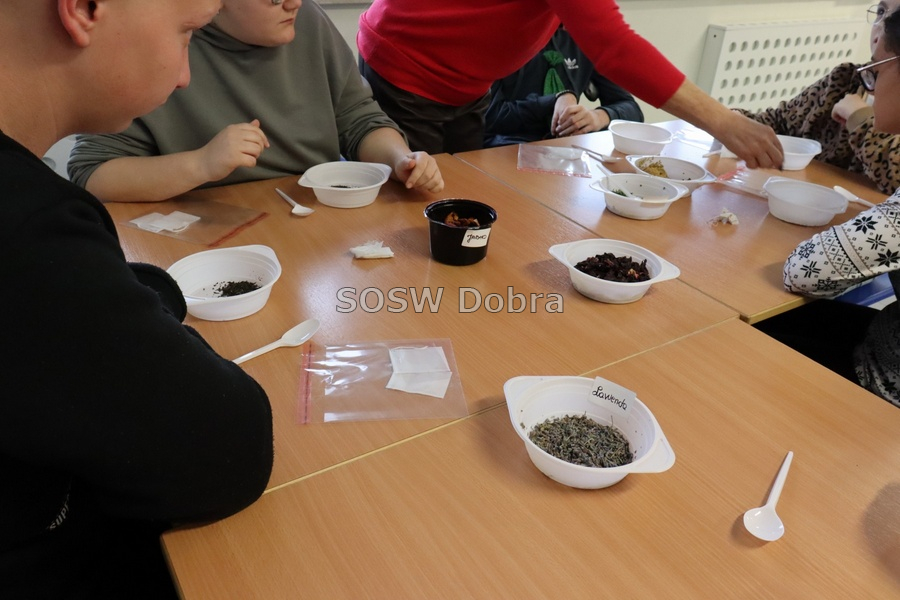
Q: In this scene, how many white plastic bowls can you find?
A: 9